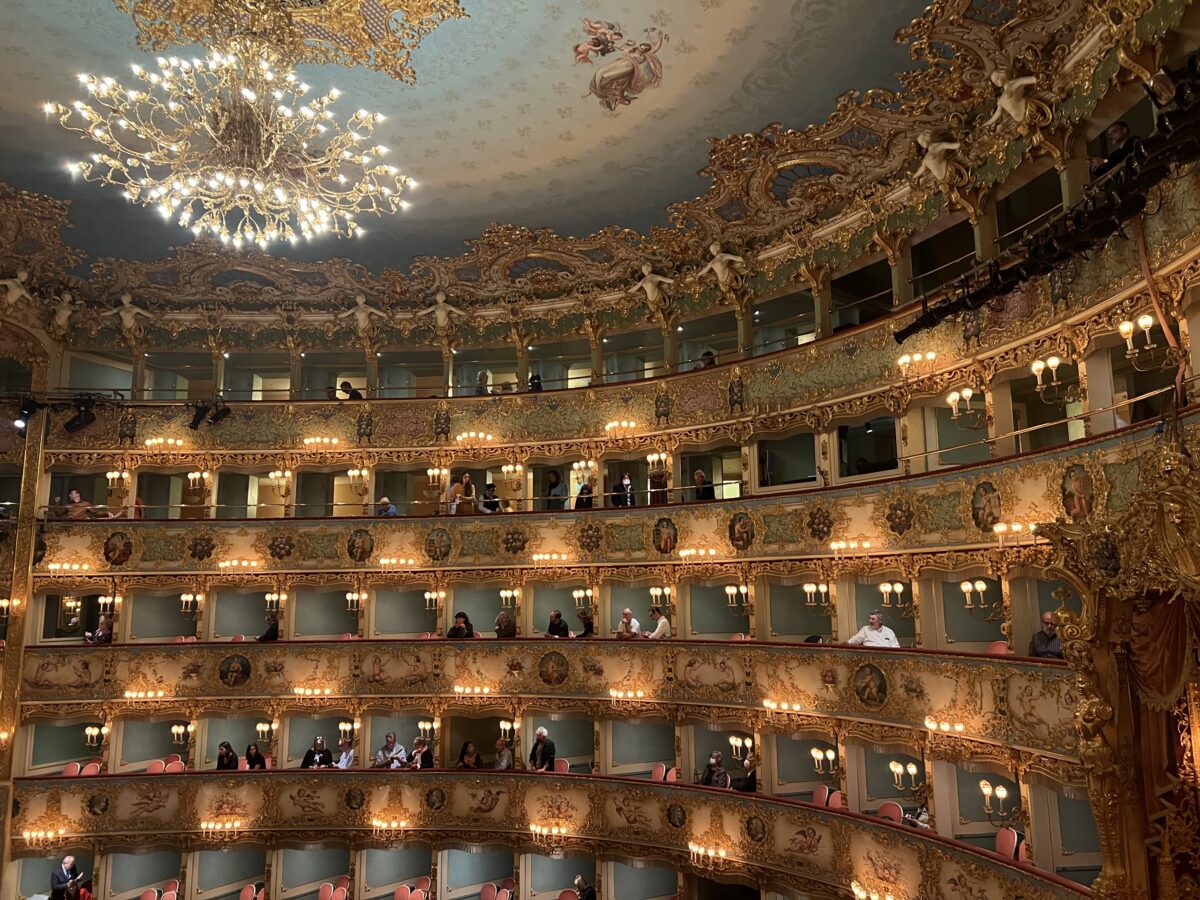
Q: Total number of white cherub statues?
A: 9